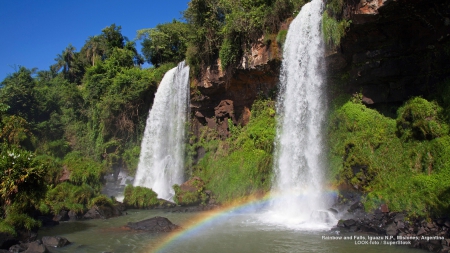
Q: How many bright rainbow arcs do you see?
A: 1